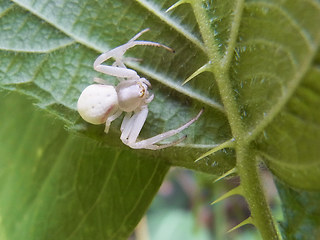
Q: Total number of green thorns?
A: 6